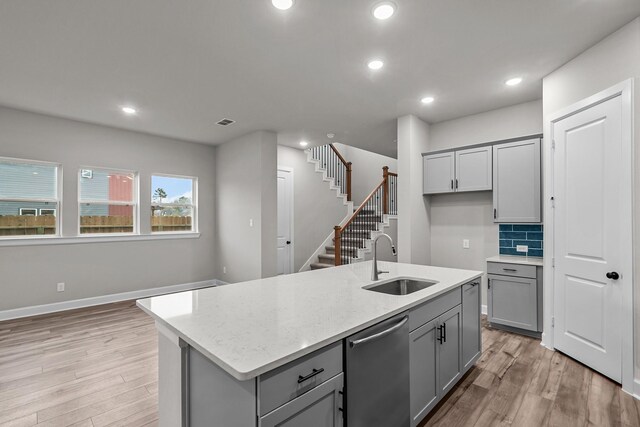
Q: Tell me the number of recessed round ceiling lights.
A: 7